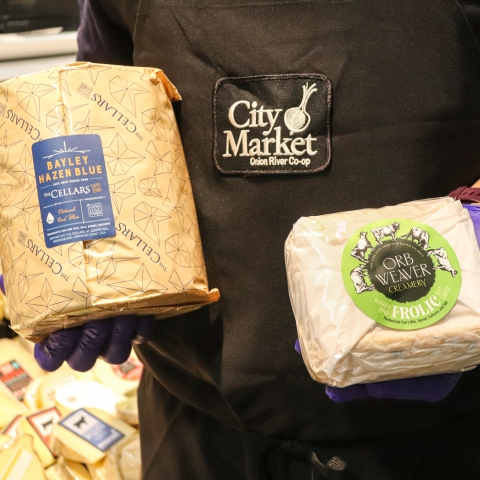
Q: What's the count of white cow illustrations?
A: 5